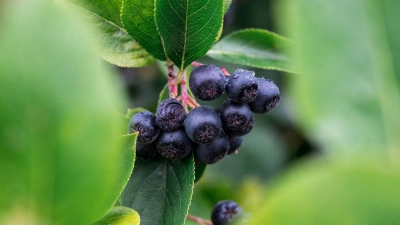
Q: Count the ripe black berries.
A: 13